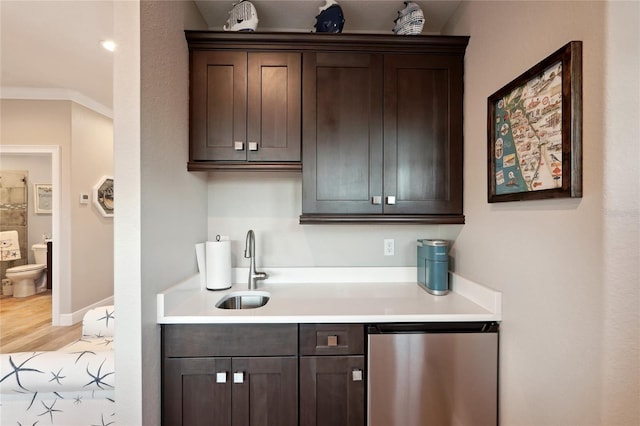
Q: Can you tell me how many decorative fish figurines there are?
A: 3